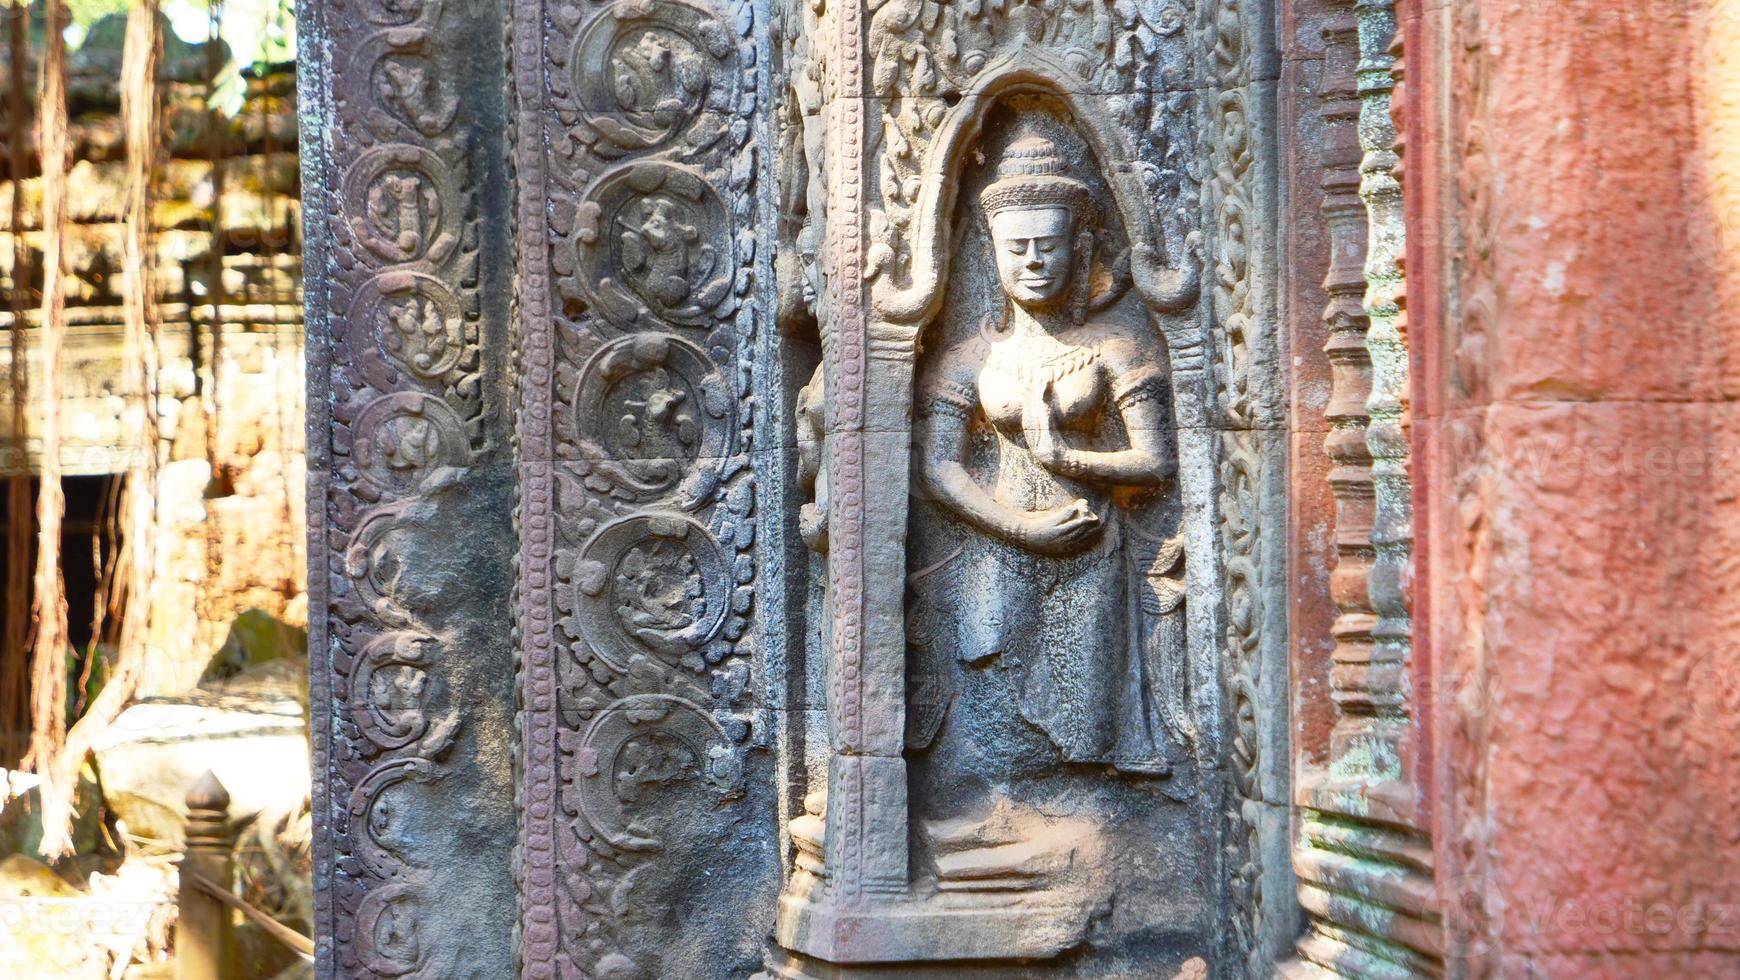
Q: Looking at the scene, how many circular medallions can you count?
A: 14